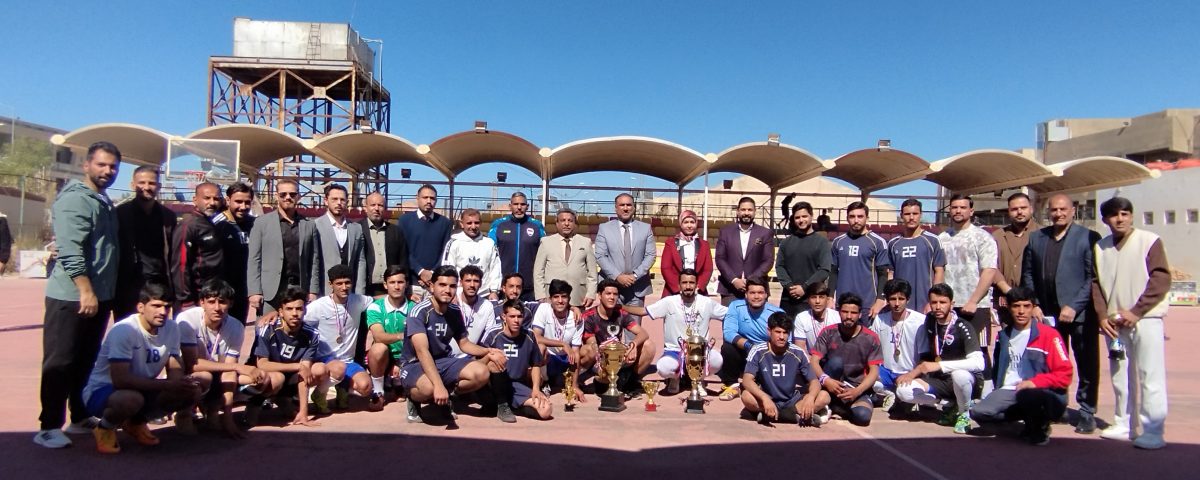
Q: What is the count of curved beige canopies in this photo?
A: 9